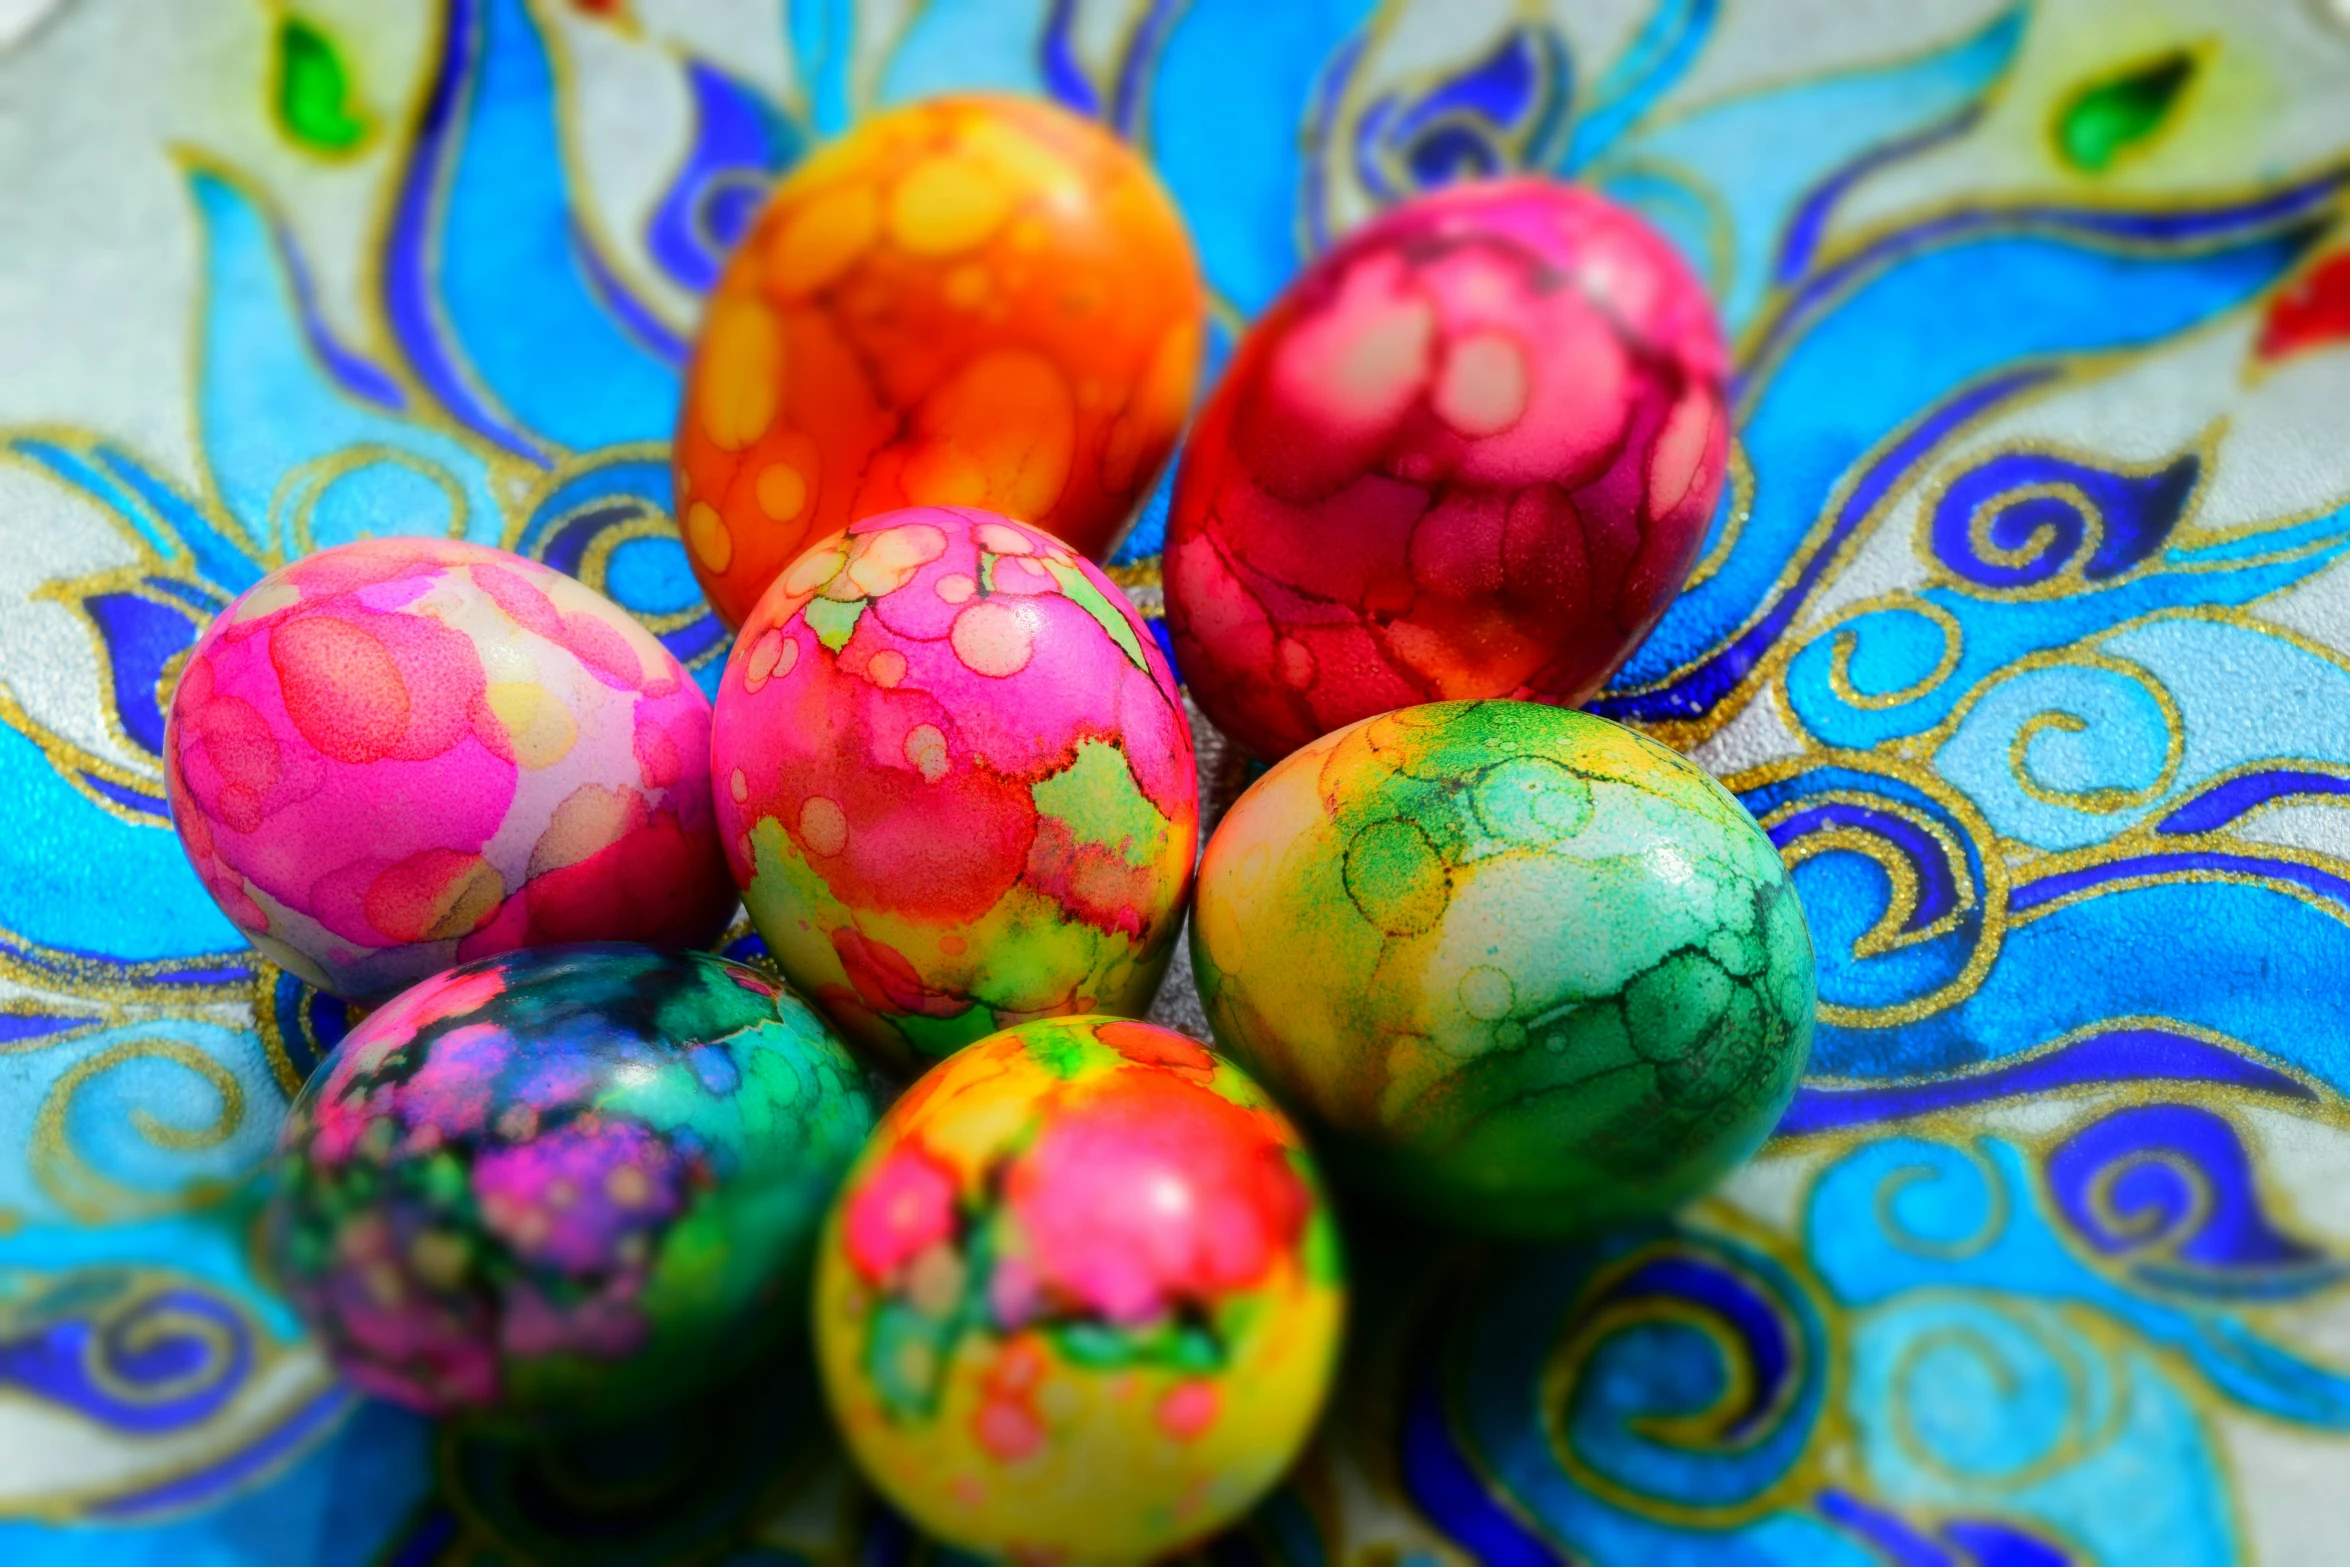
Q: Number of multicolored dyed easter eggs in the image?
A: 7